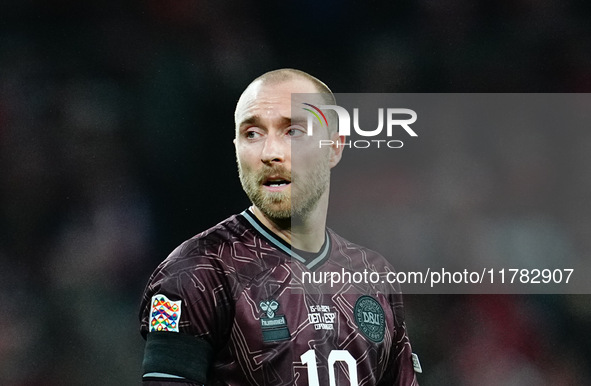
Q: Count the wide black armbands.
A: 1